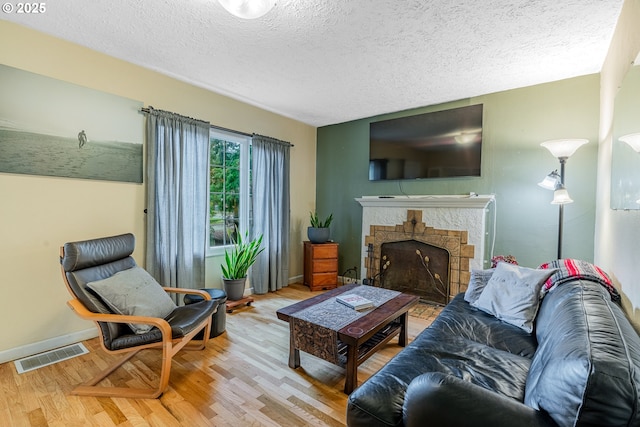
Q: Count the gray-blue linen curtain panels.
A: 2